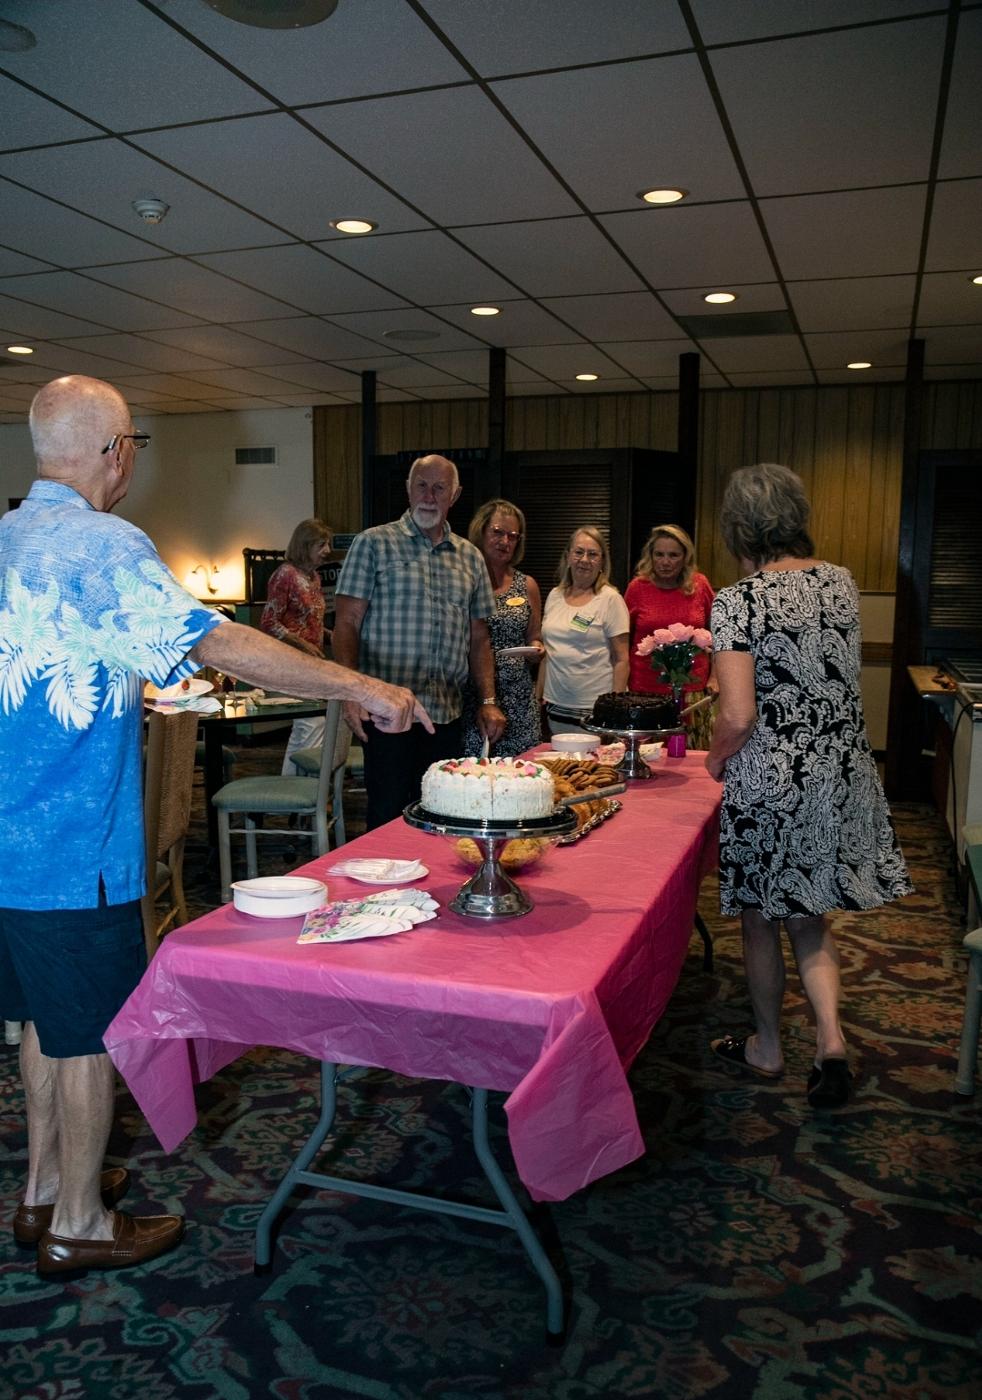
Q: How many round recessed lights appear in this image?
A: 8